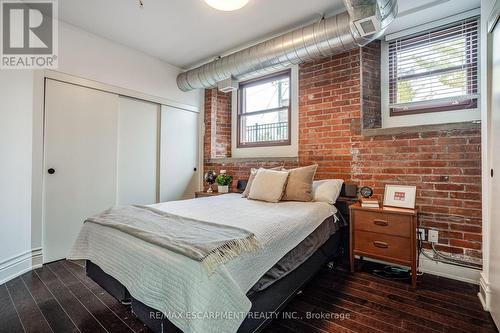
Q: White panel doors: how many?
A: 3